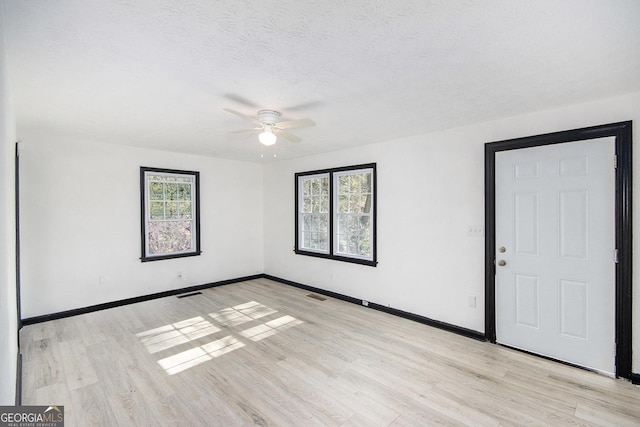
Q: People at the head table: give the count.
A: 0